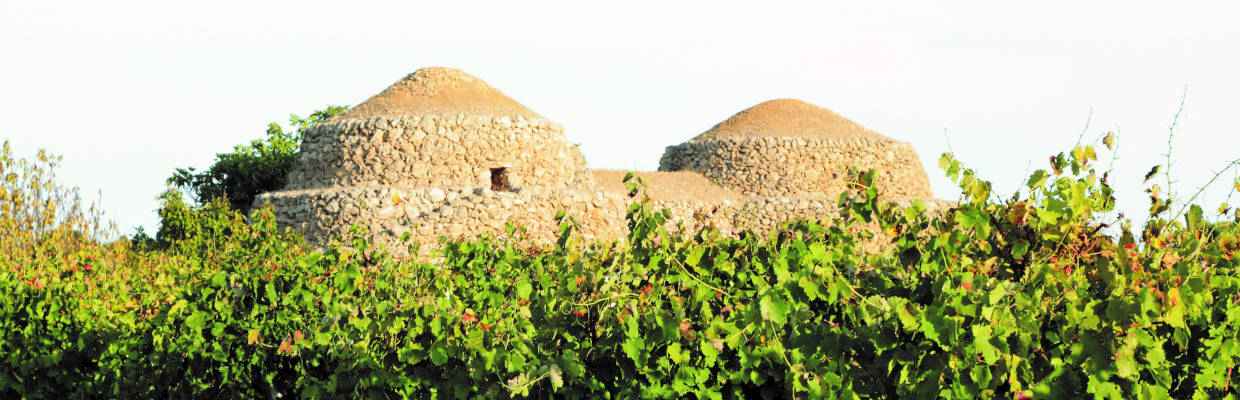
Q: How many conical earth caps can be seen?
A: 2